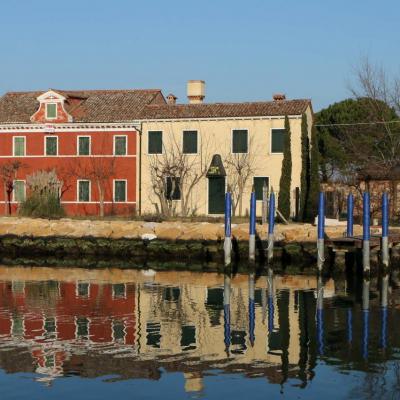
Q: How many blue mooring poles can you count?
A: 7